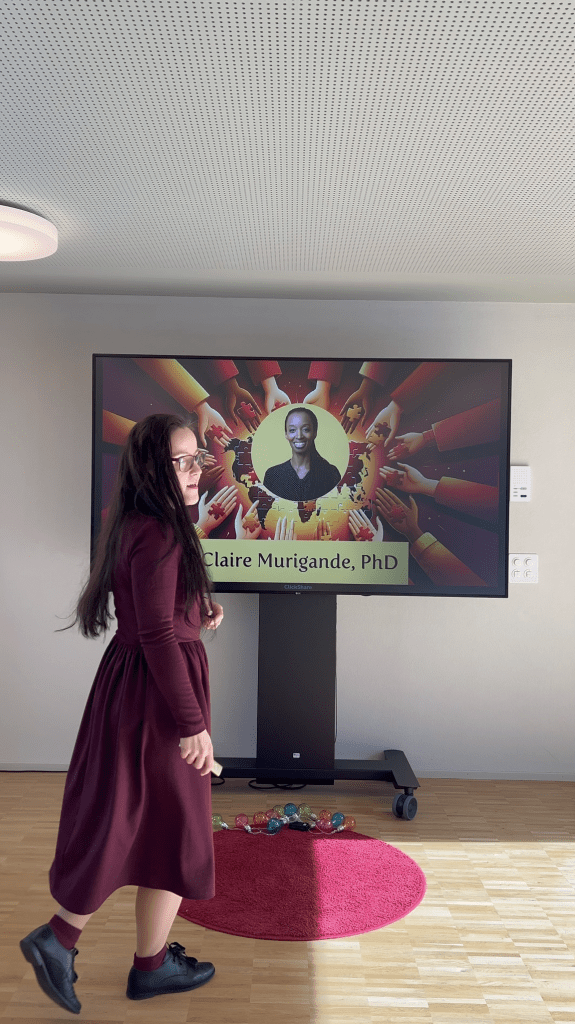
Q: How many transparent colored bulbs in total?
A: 12